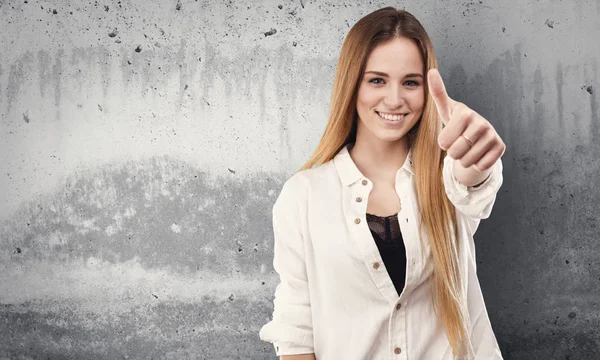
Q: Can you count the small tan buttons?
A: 6